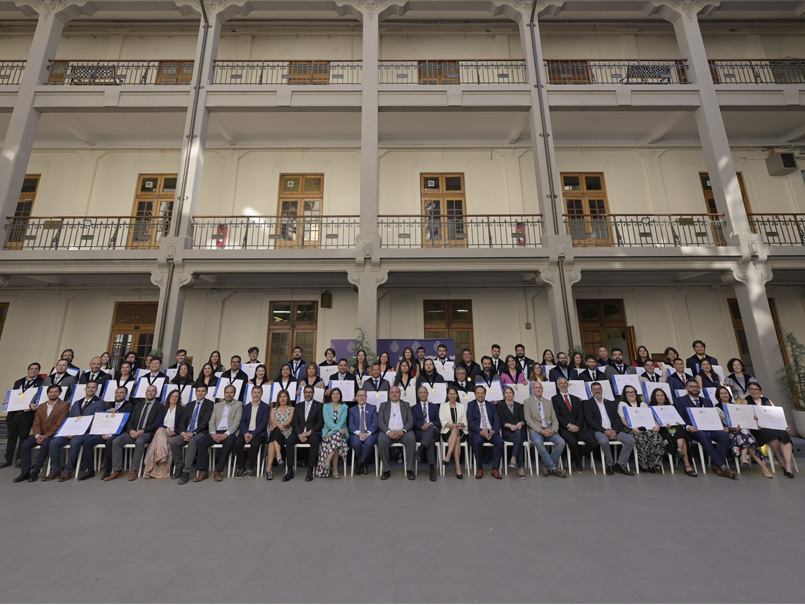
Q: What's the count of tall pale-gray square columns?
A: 5